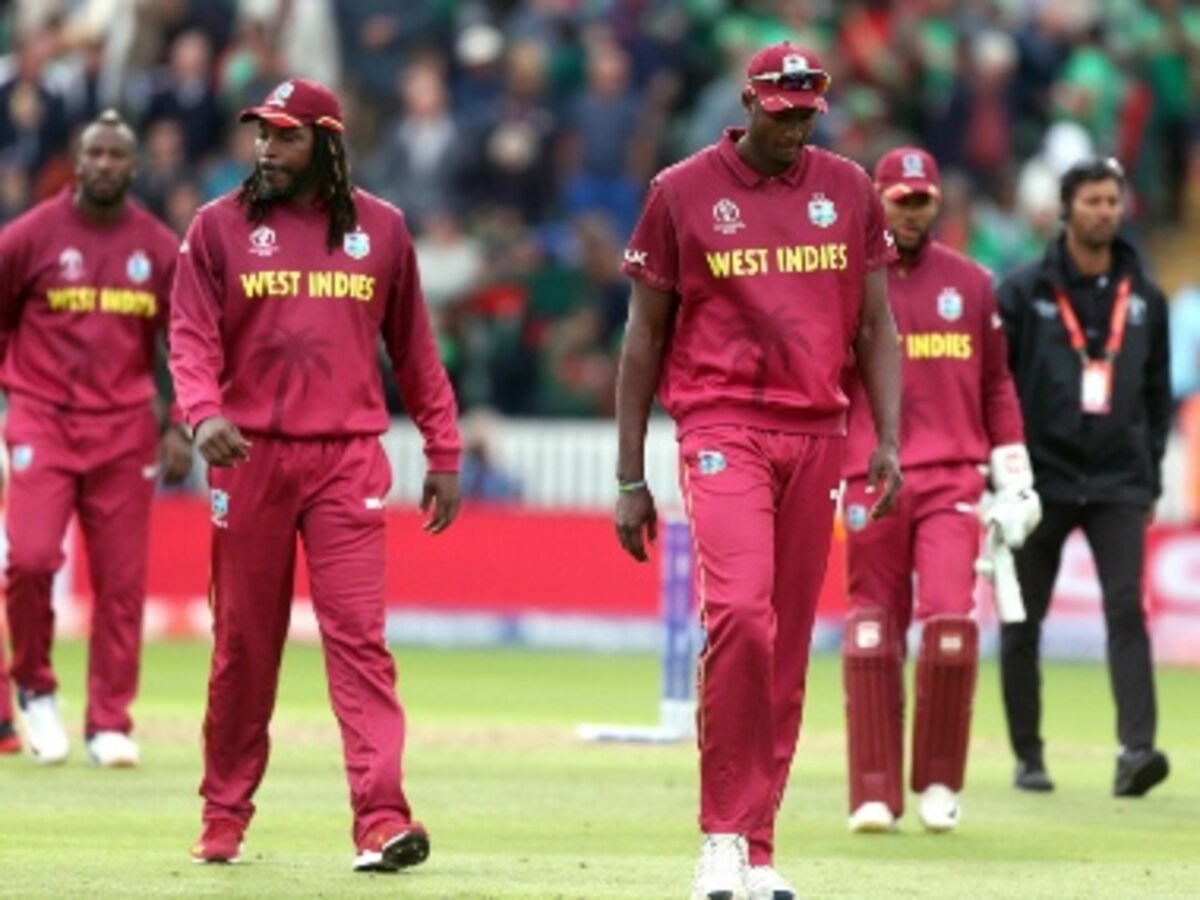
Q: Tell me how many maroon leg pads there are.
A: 2